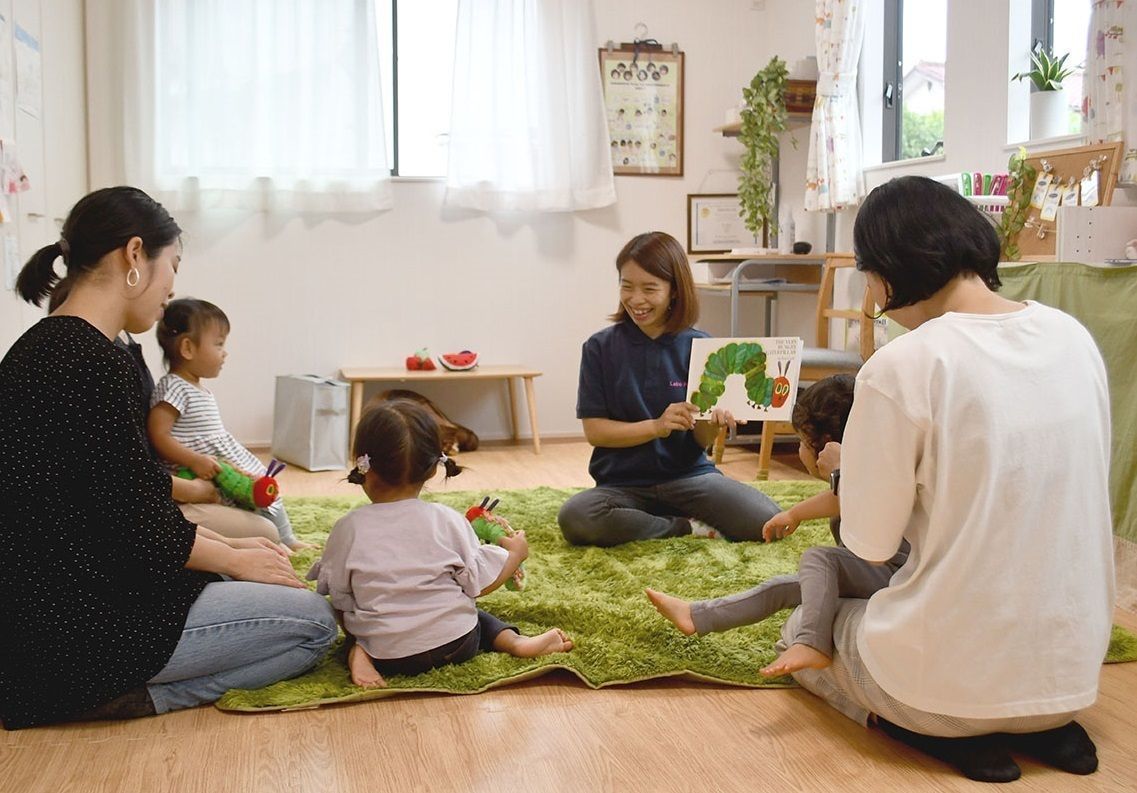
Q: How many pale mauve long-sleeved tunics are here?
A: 1